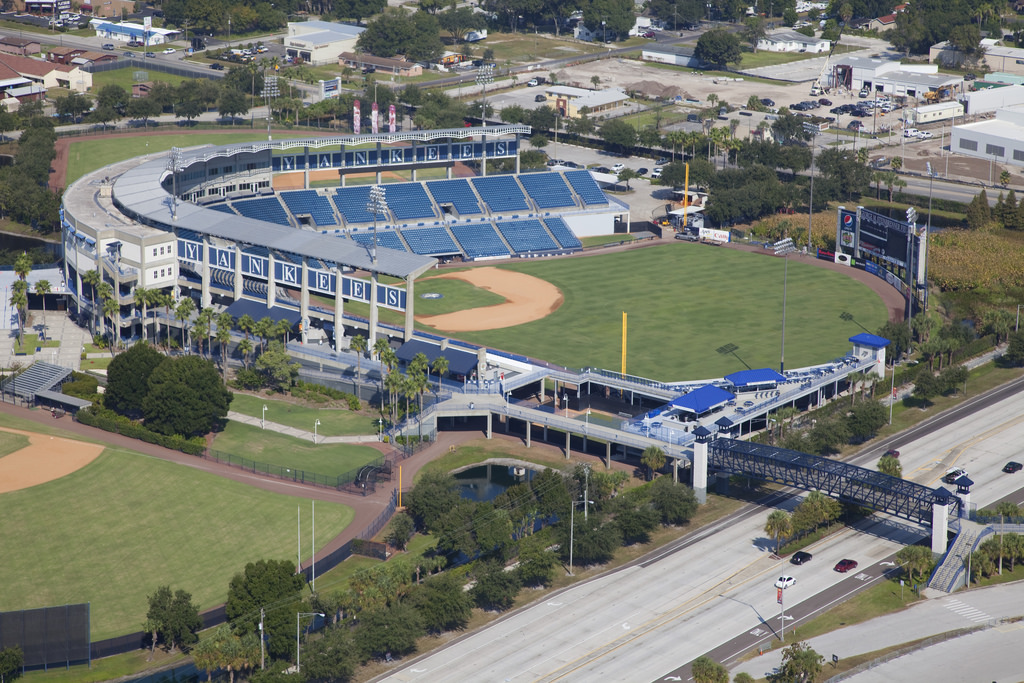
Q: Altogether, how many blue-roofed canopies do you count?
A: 3